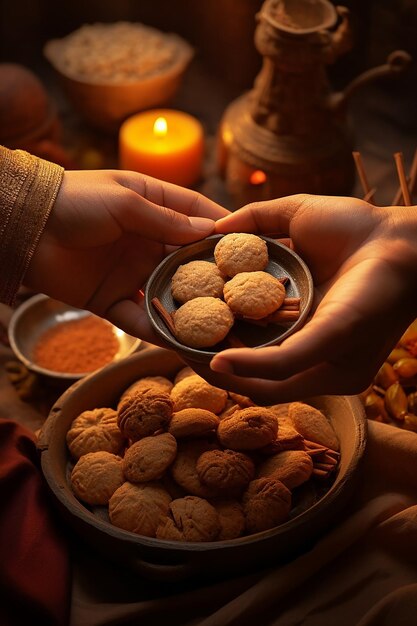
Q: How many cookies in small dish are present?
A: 4